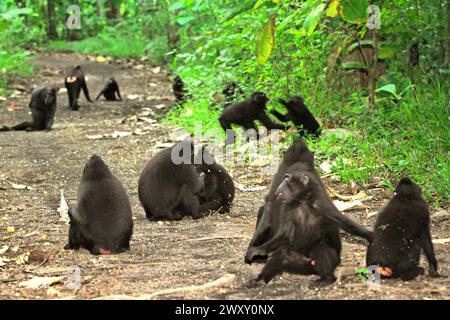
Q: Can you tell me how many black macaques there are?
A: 13